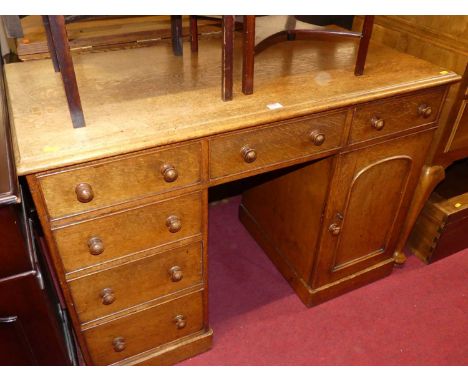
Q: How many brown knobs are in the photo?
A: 13